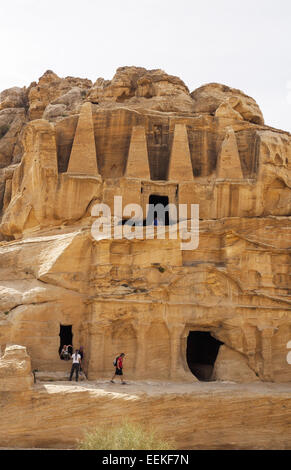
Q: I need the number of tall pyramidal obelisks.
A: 4